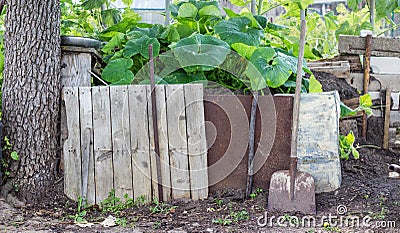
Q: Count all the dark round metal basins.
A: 1